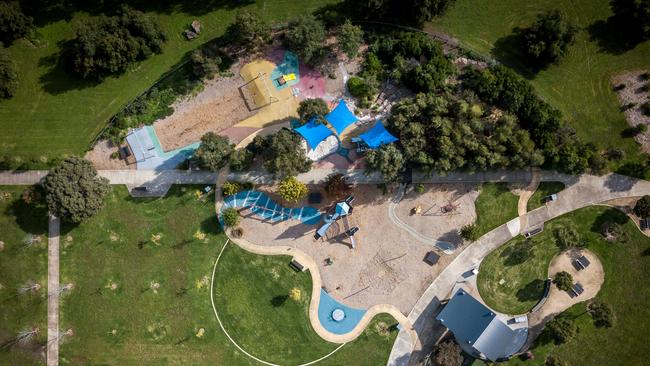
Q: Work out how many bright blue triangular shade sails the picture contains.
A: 3